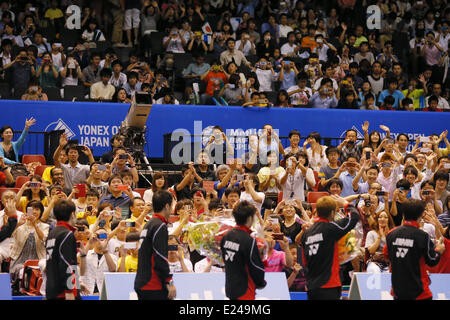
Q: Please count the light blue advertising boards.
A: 3